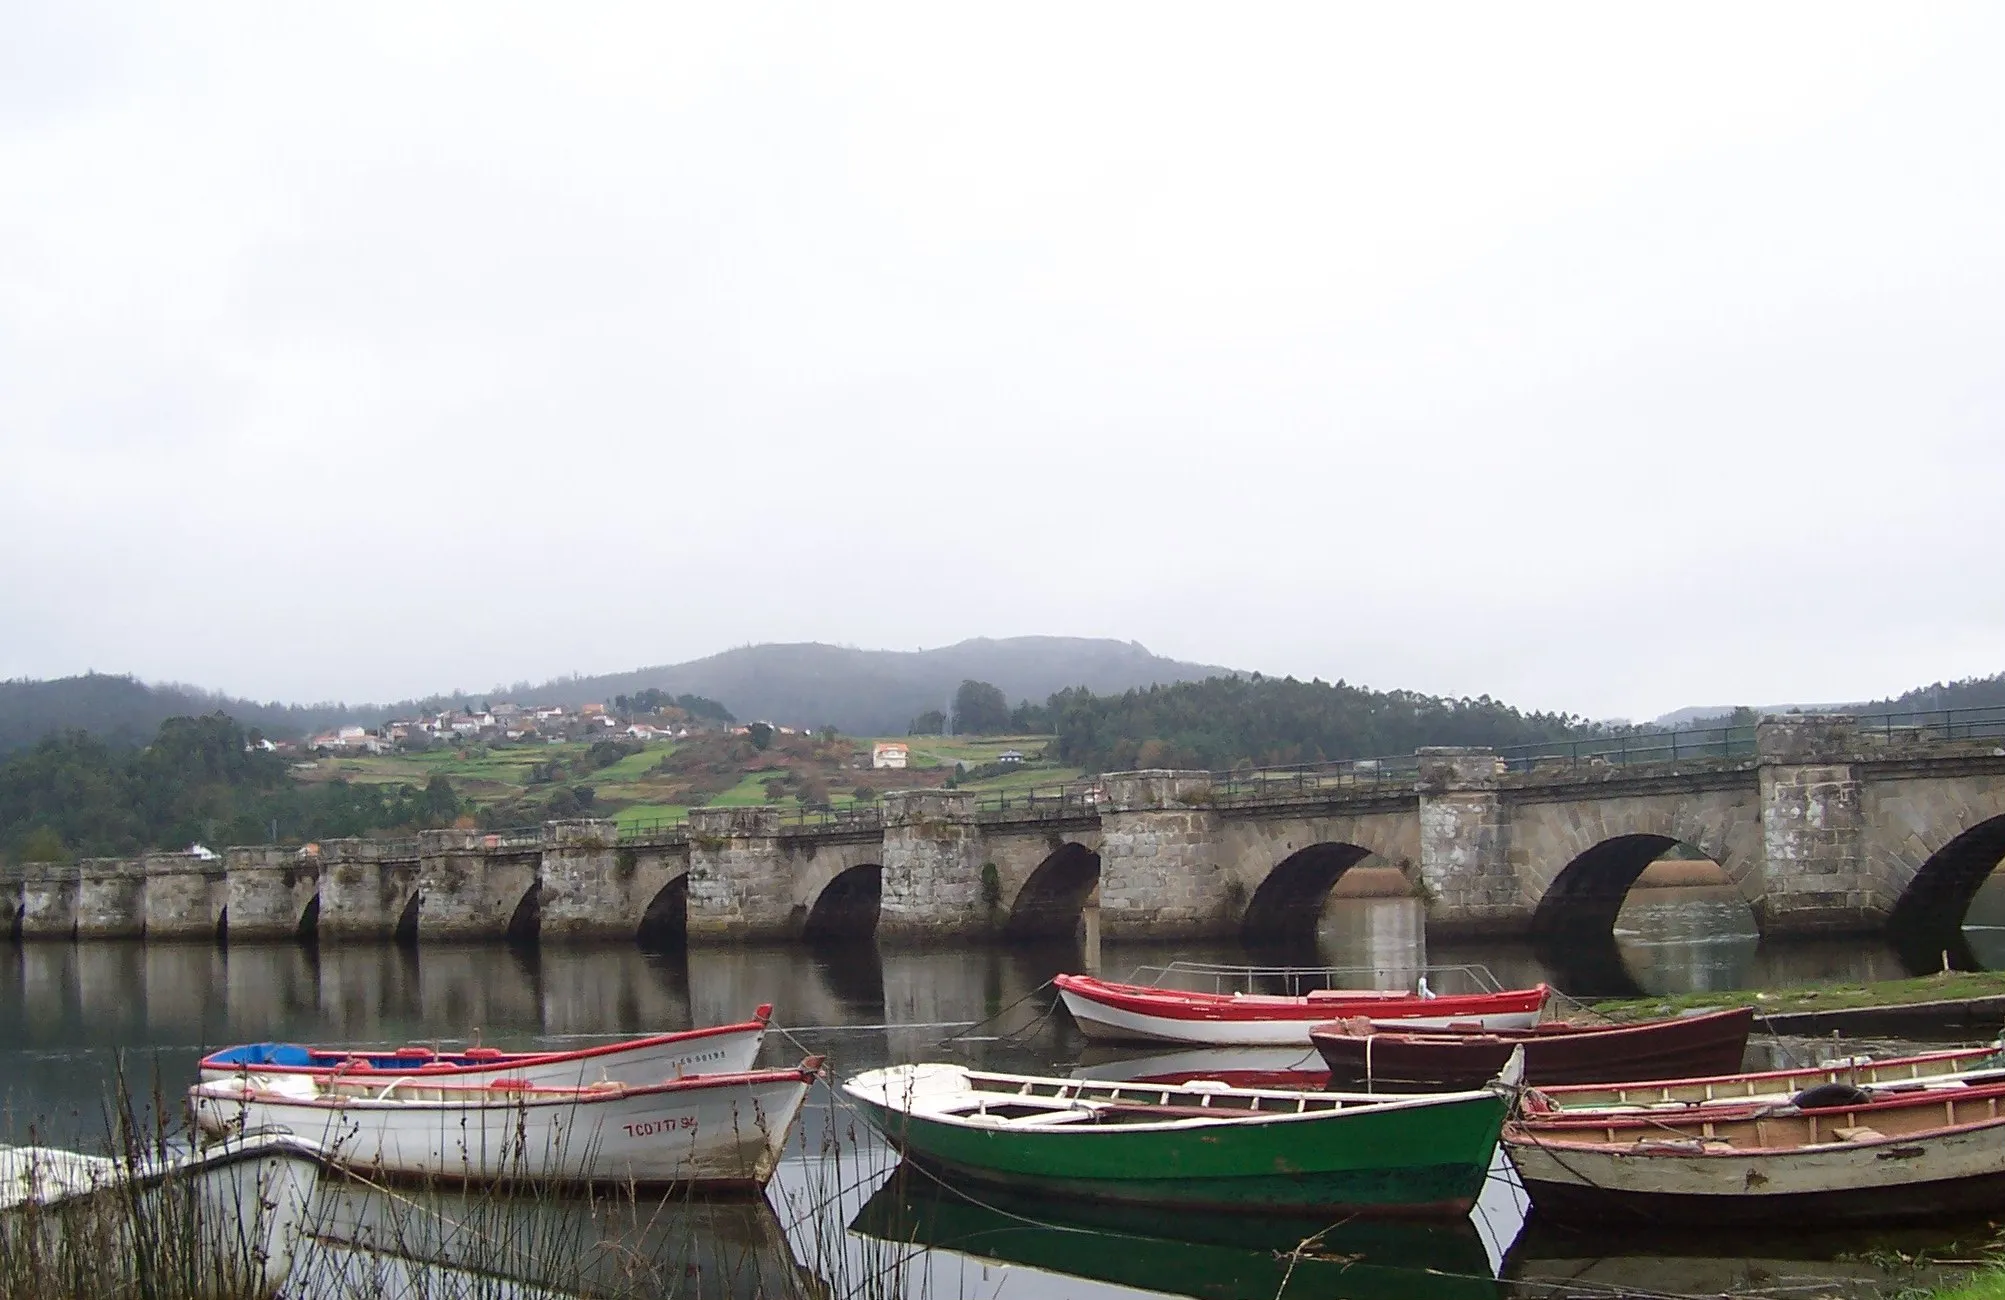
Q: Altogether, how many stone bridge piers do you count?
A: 12